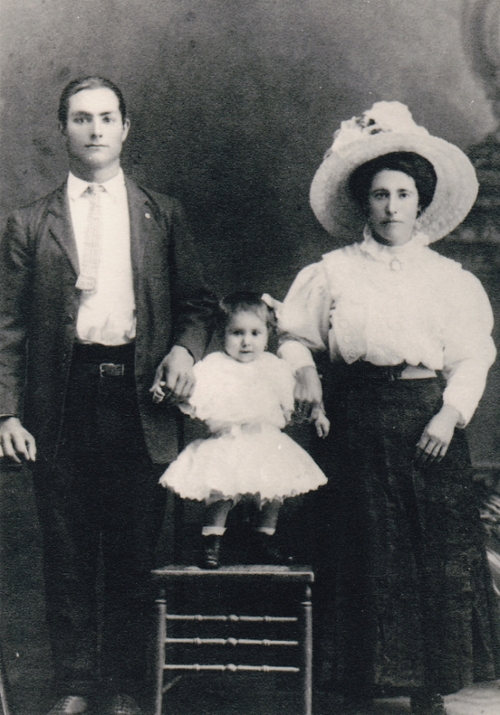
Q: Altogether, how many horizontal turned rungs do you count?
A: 3